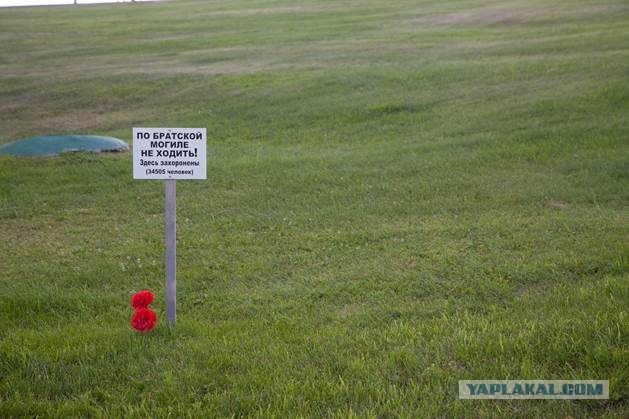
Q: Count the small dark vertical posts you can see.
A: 2